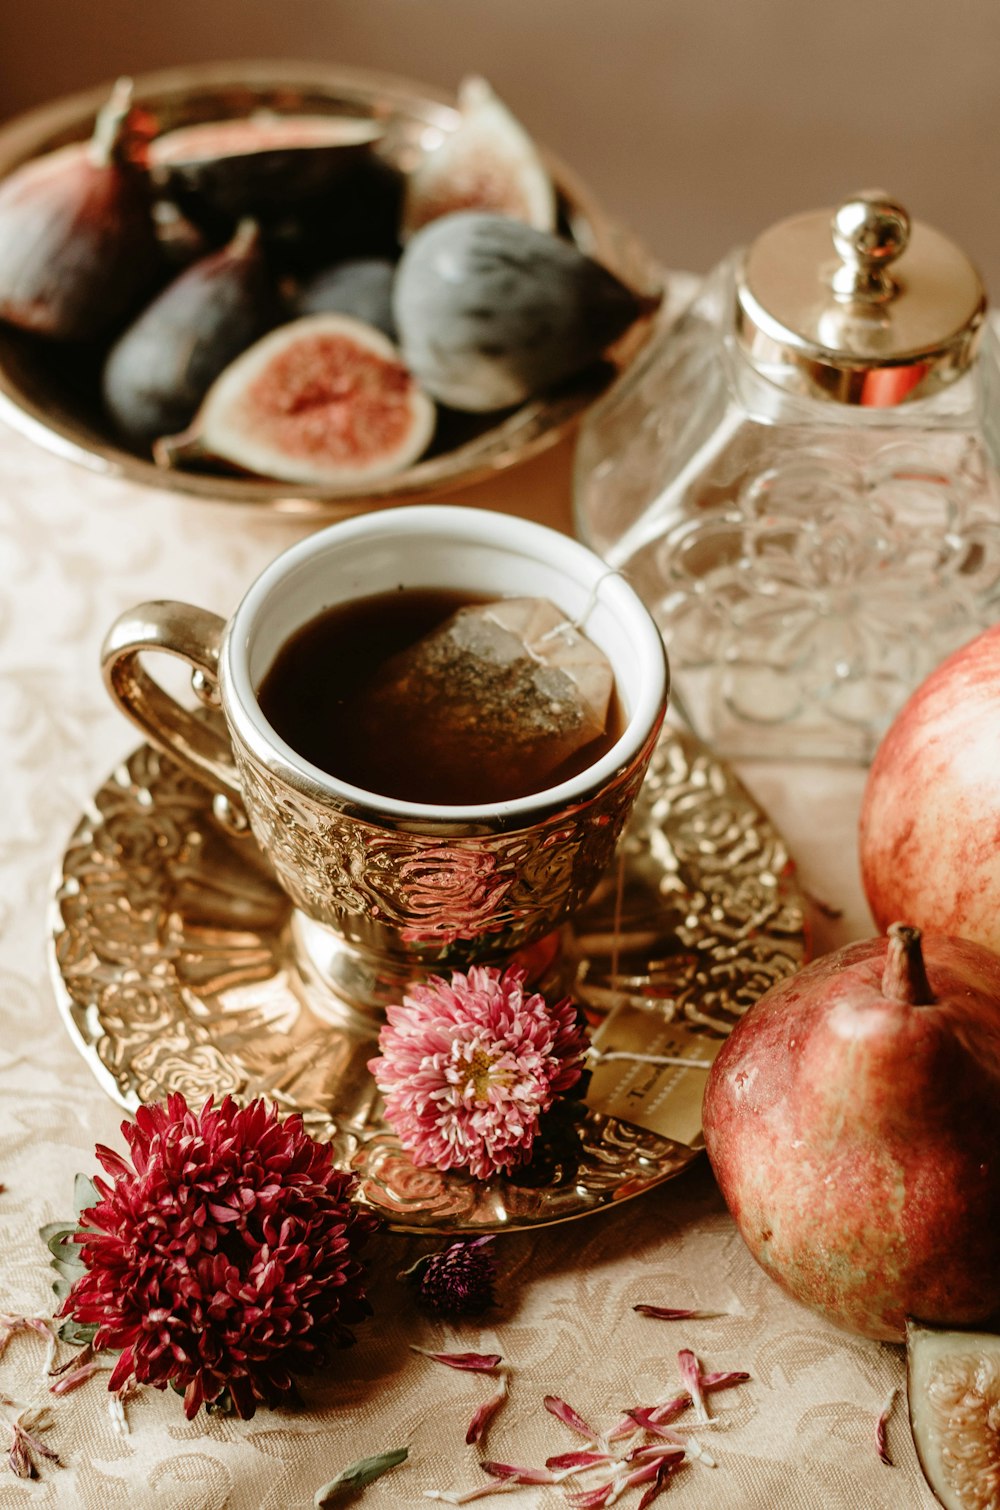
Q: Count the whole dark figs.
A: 4